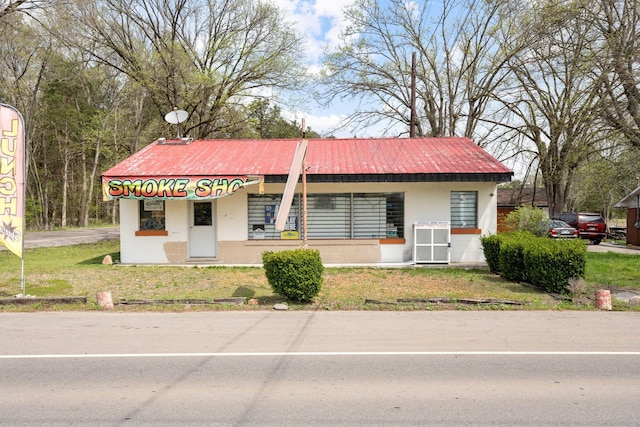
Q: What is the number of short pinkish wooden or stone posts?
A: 2